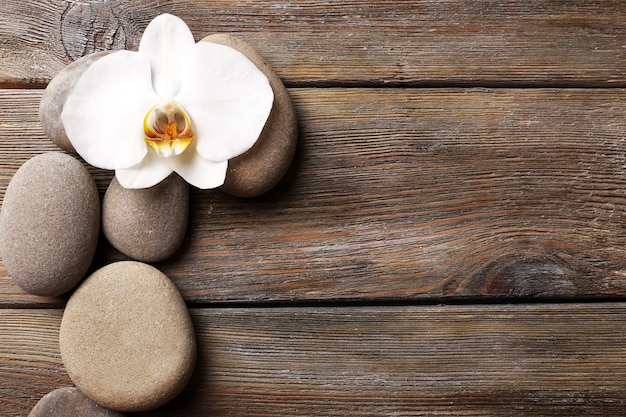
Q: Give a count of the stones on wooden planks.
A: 6